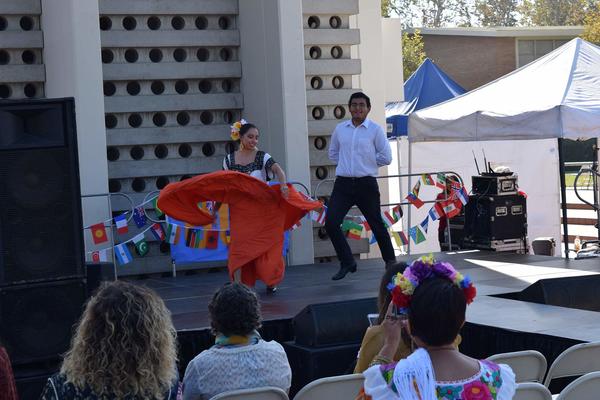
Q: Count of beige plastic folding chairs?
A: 6